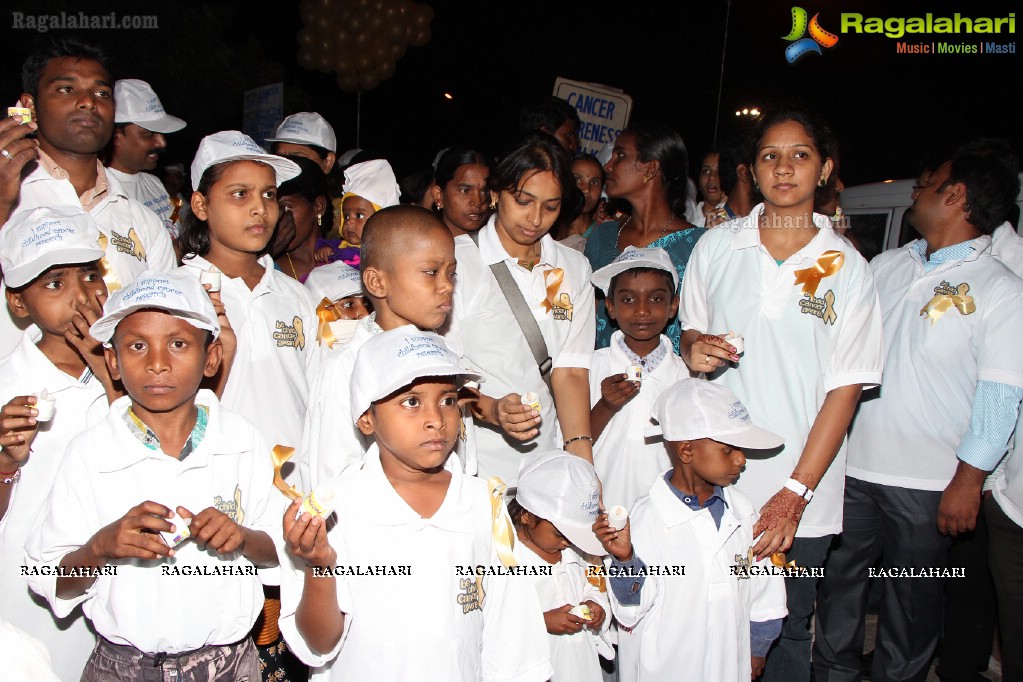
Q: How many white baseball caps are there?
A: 11